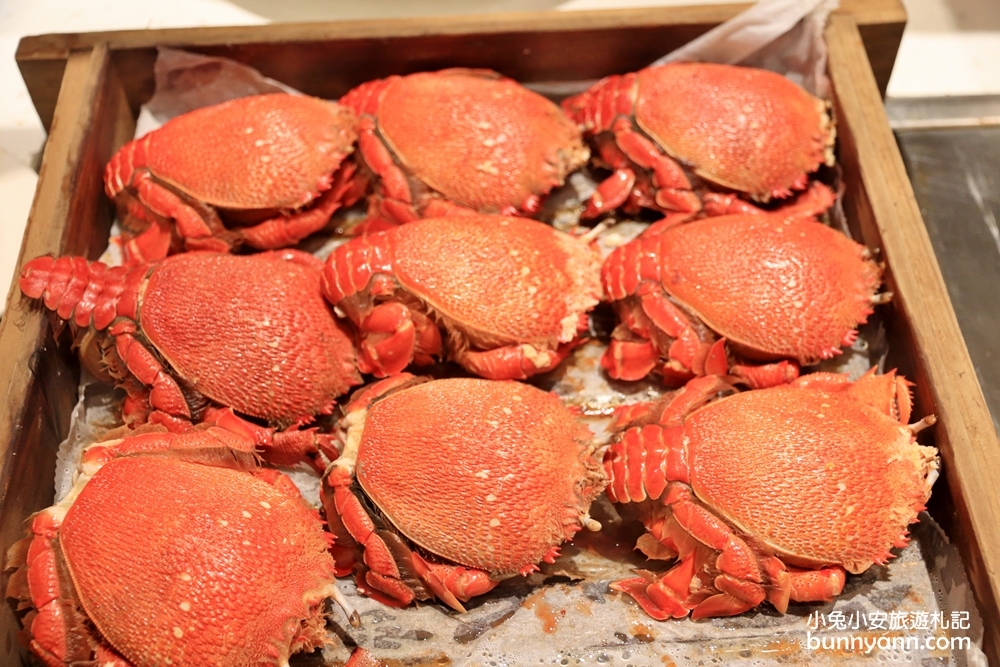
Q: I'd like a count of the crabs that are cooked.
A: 9